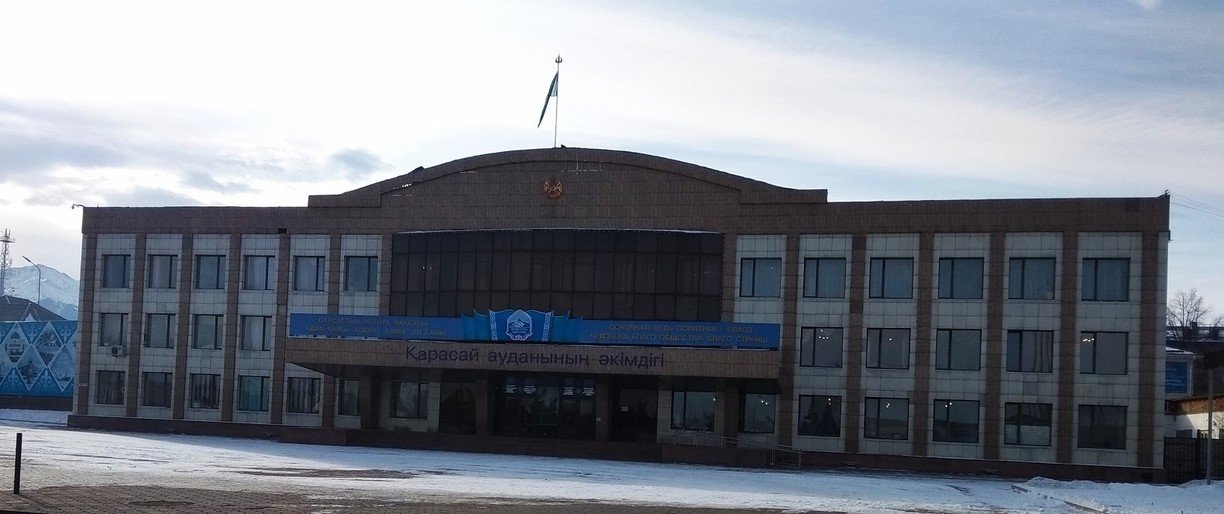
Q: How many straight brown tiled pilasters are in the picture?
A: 14